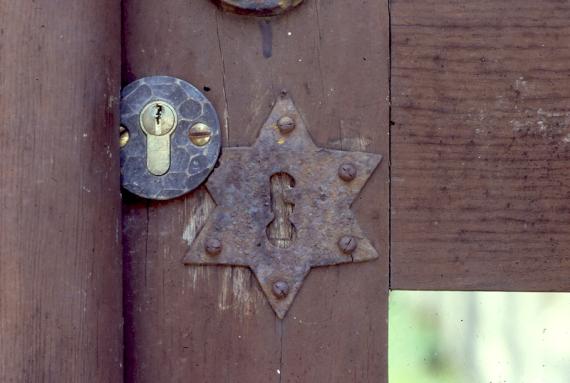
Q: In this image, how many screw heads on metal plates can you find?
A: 7